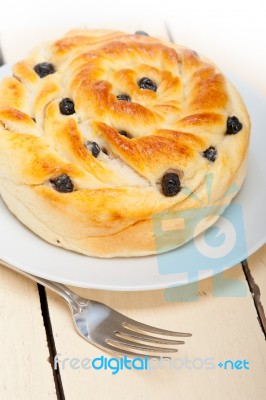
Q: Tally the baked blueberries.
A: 11